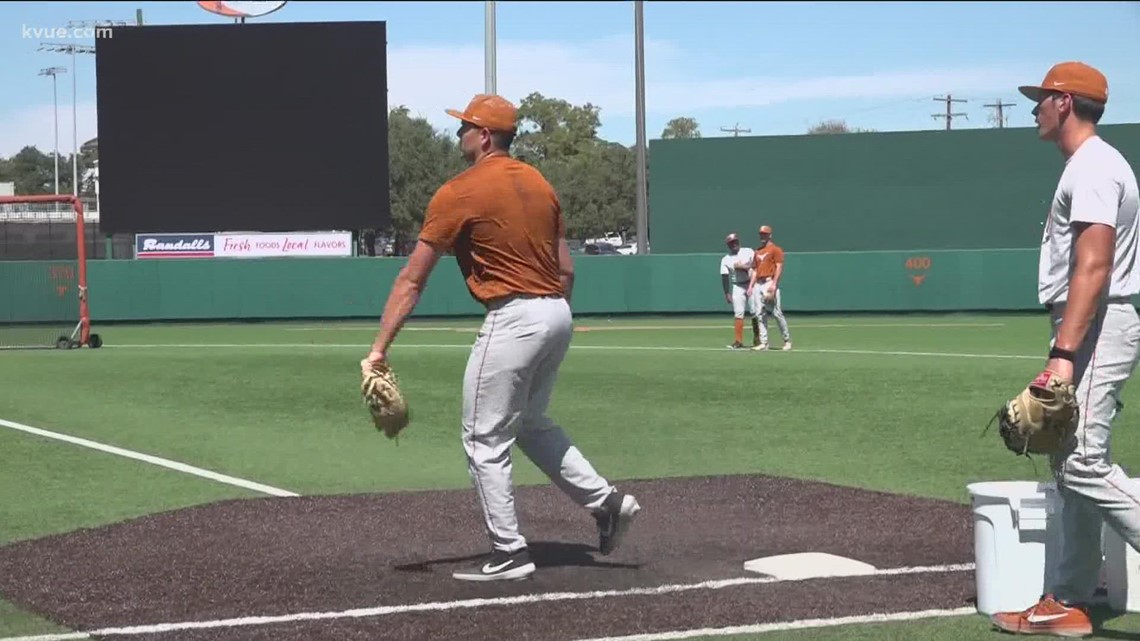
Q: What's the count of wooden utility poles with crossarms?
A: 3